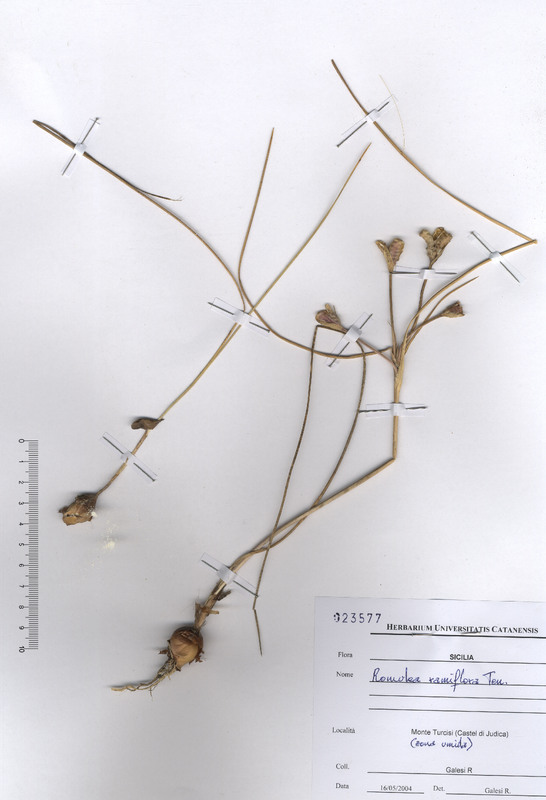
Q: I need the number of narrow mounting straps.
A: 9